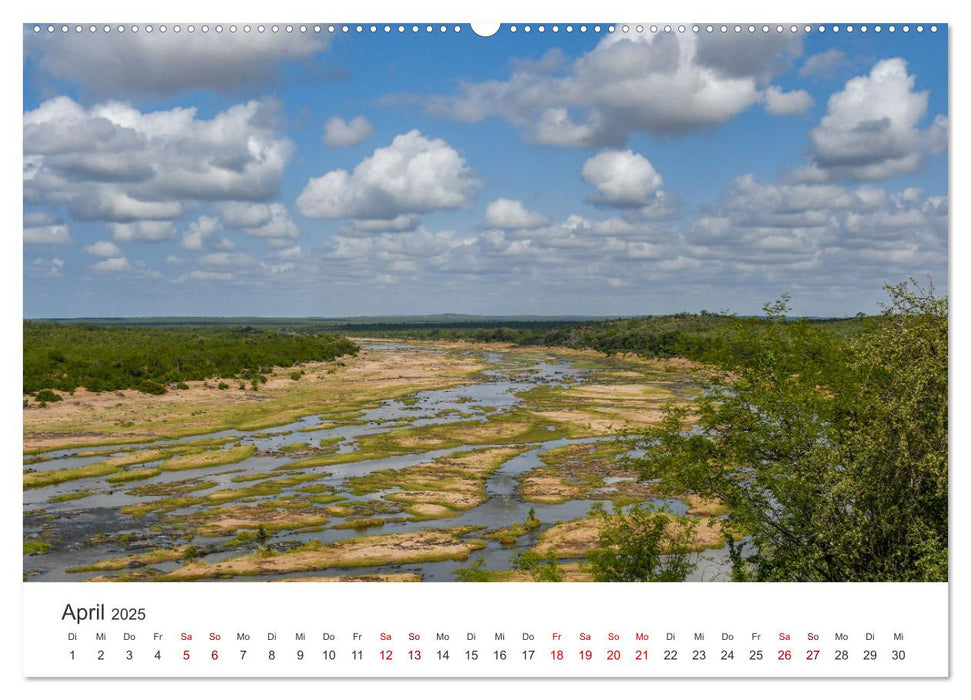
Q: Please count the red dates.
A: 10